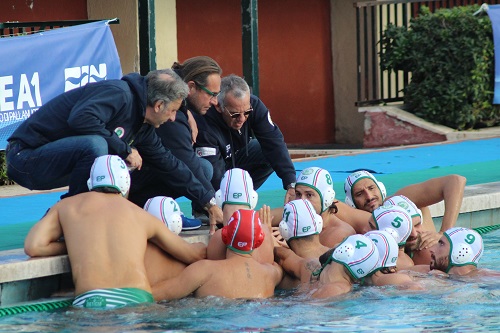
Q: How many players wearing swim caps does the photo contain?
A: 12